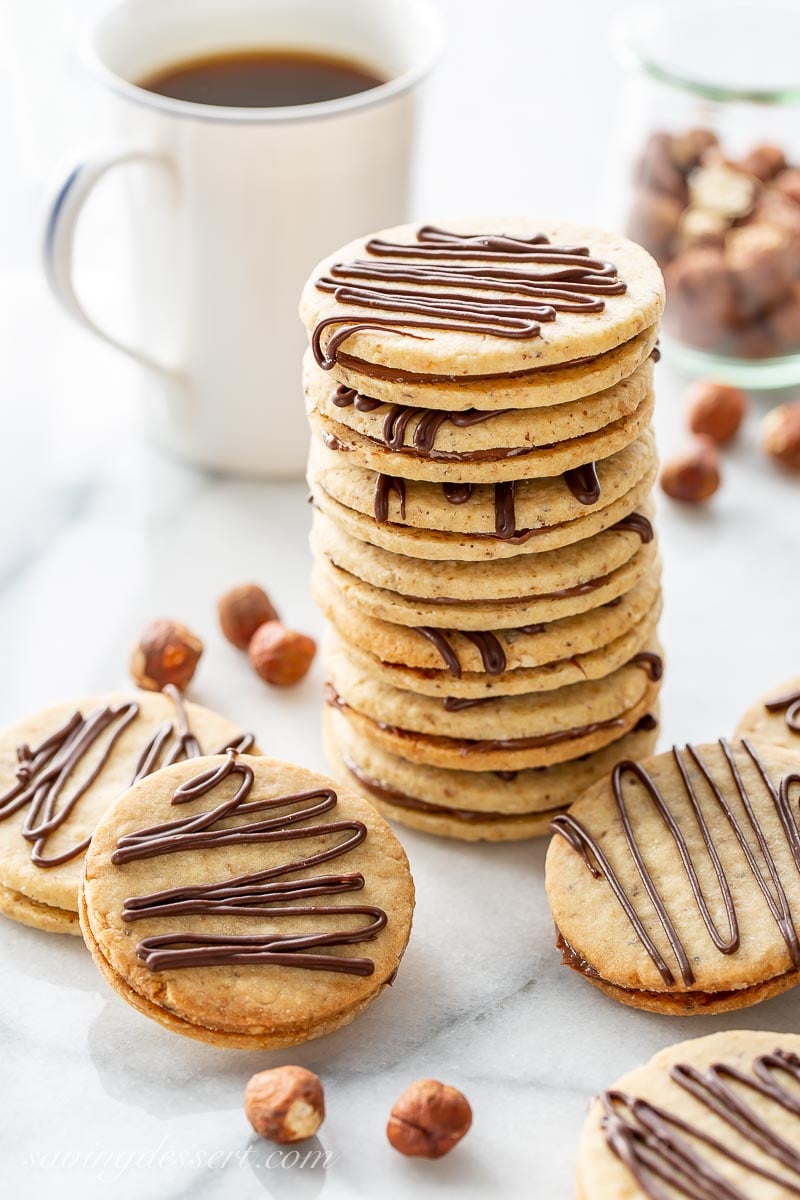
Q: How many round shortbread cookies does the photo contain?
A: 12